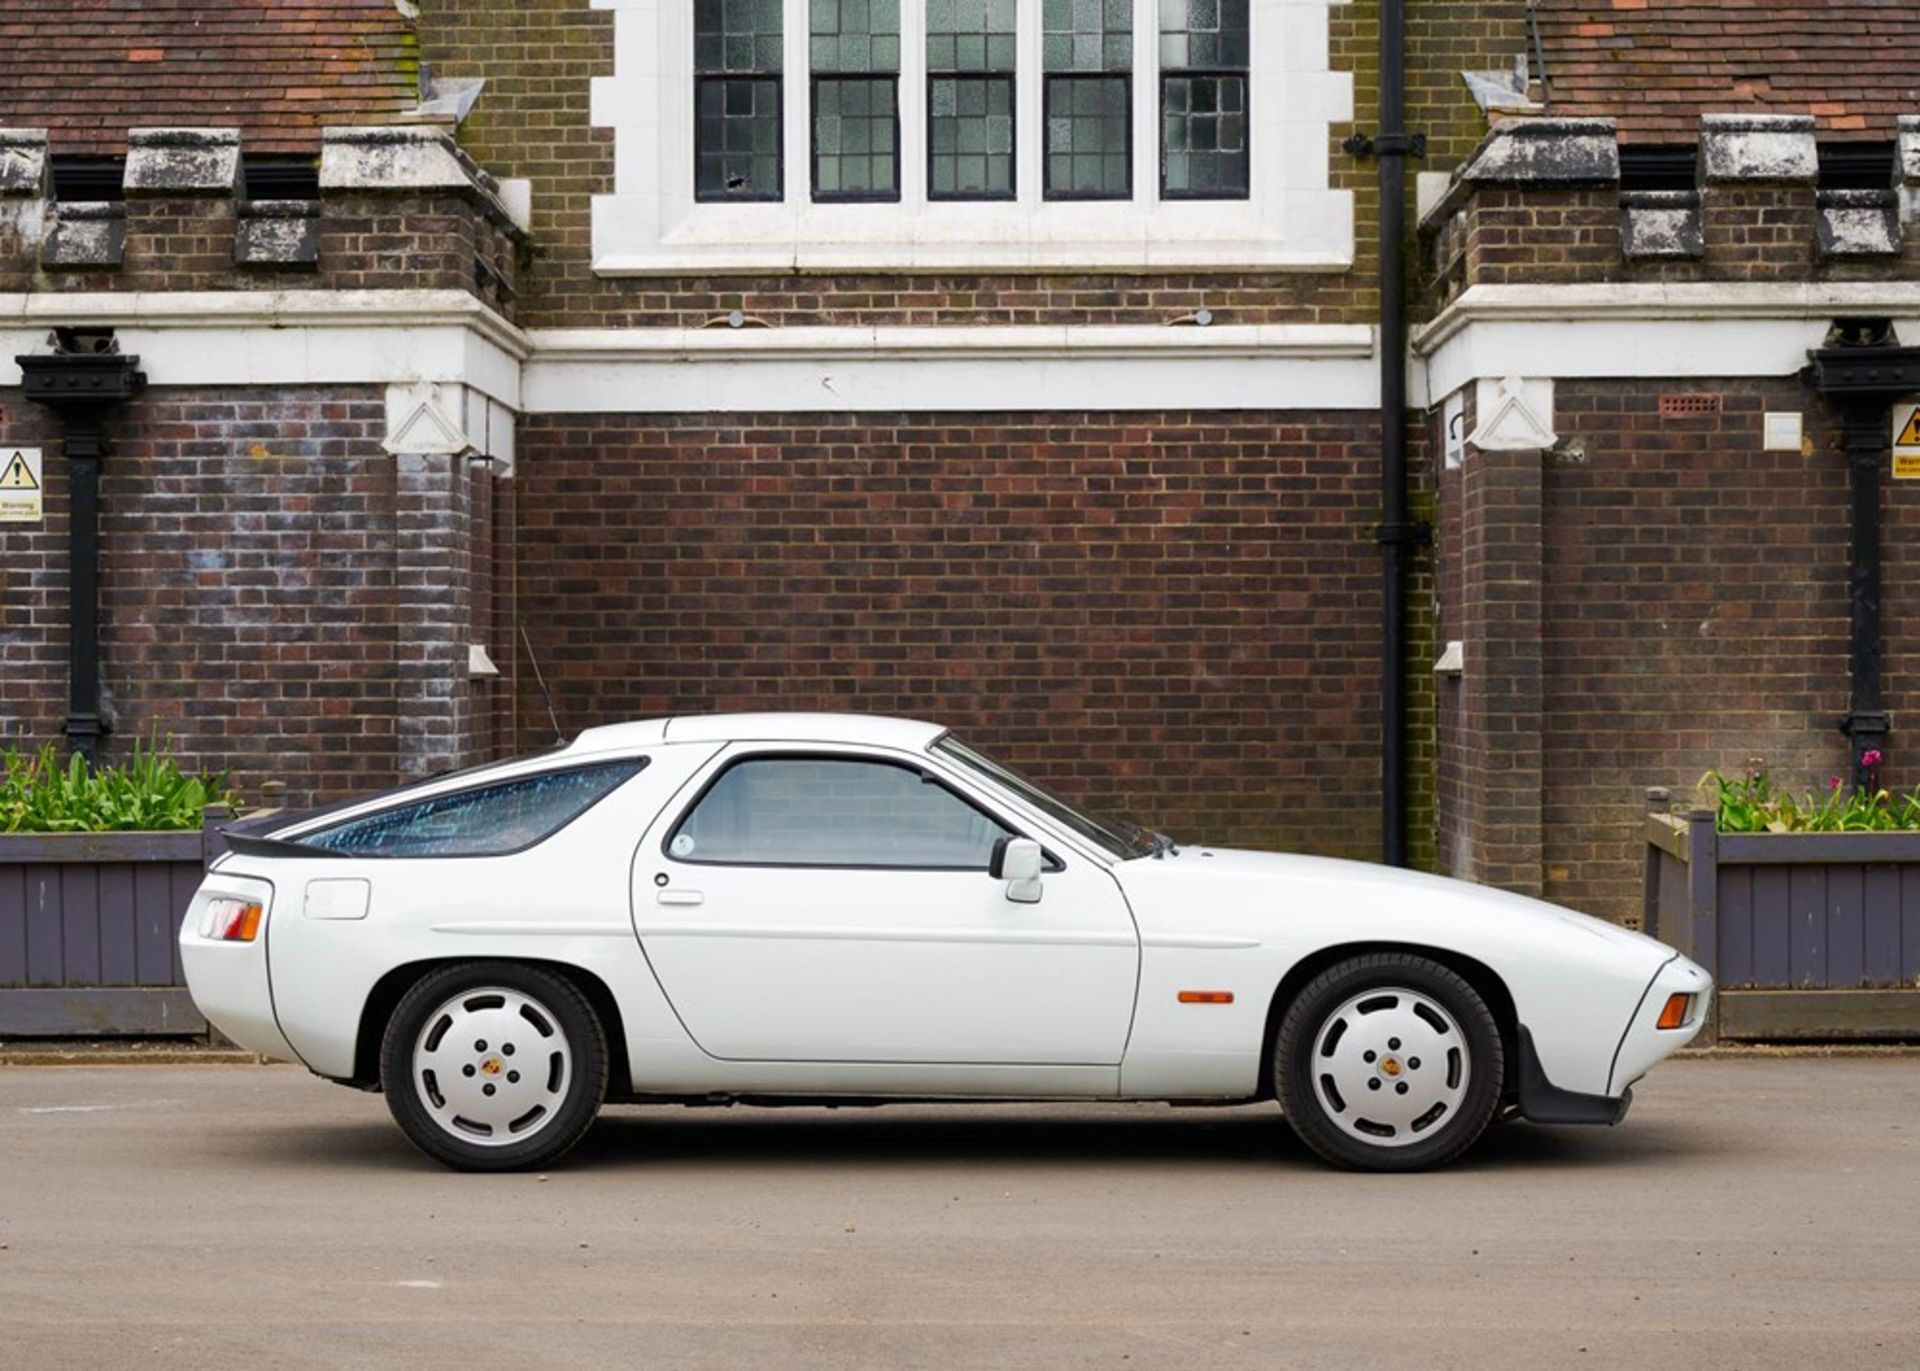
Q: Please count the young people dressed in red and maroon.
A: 0